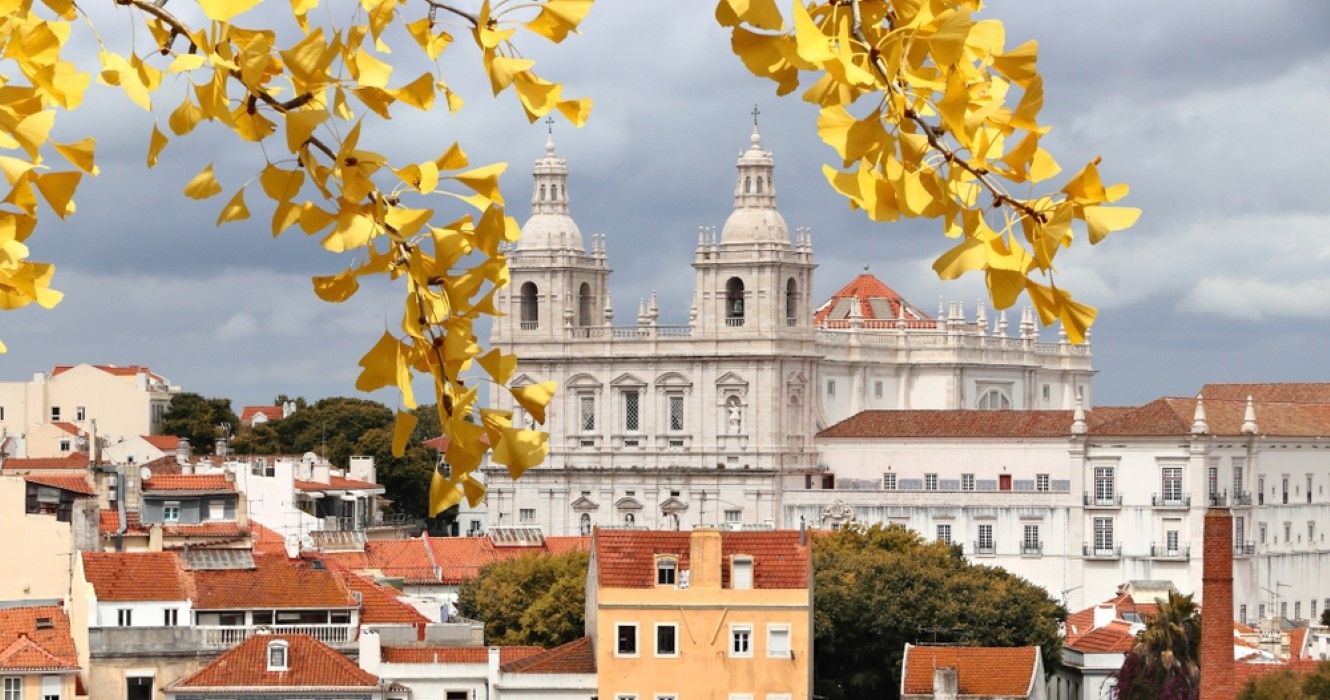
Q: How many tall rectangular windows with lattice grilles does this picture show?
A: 3